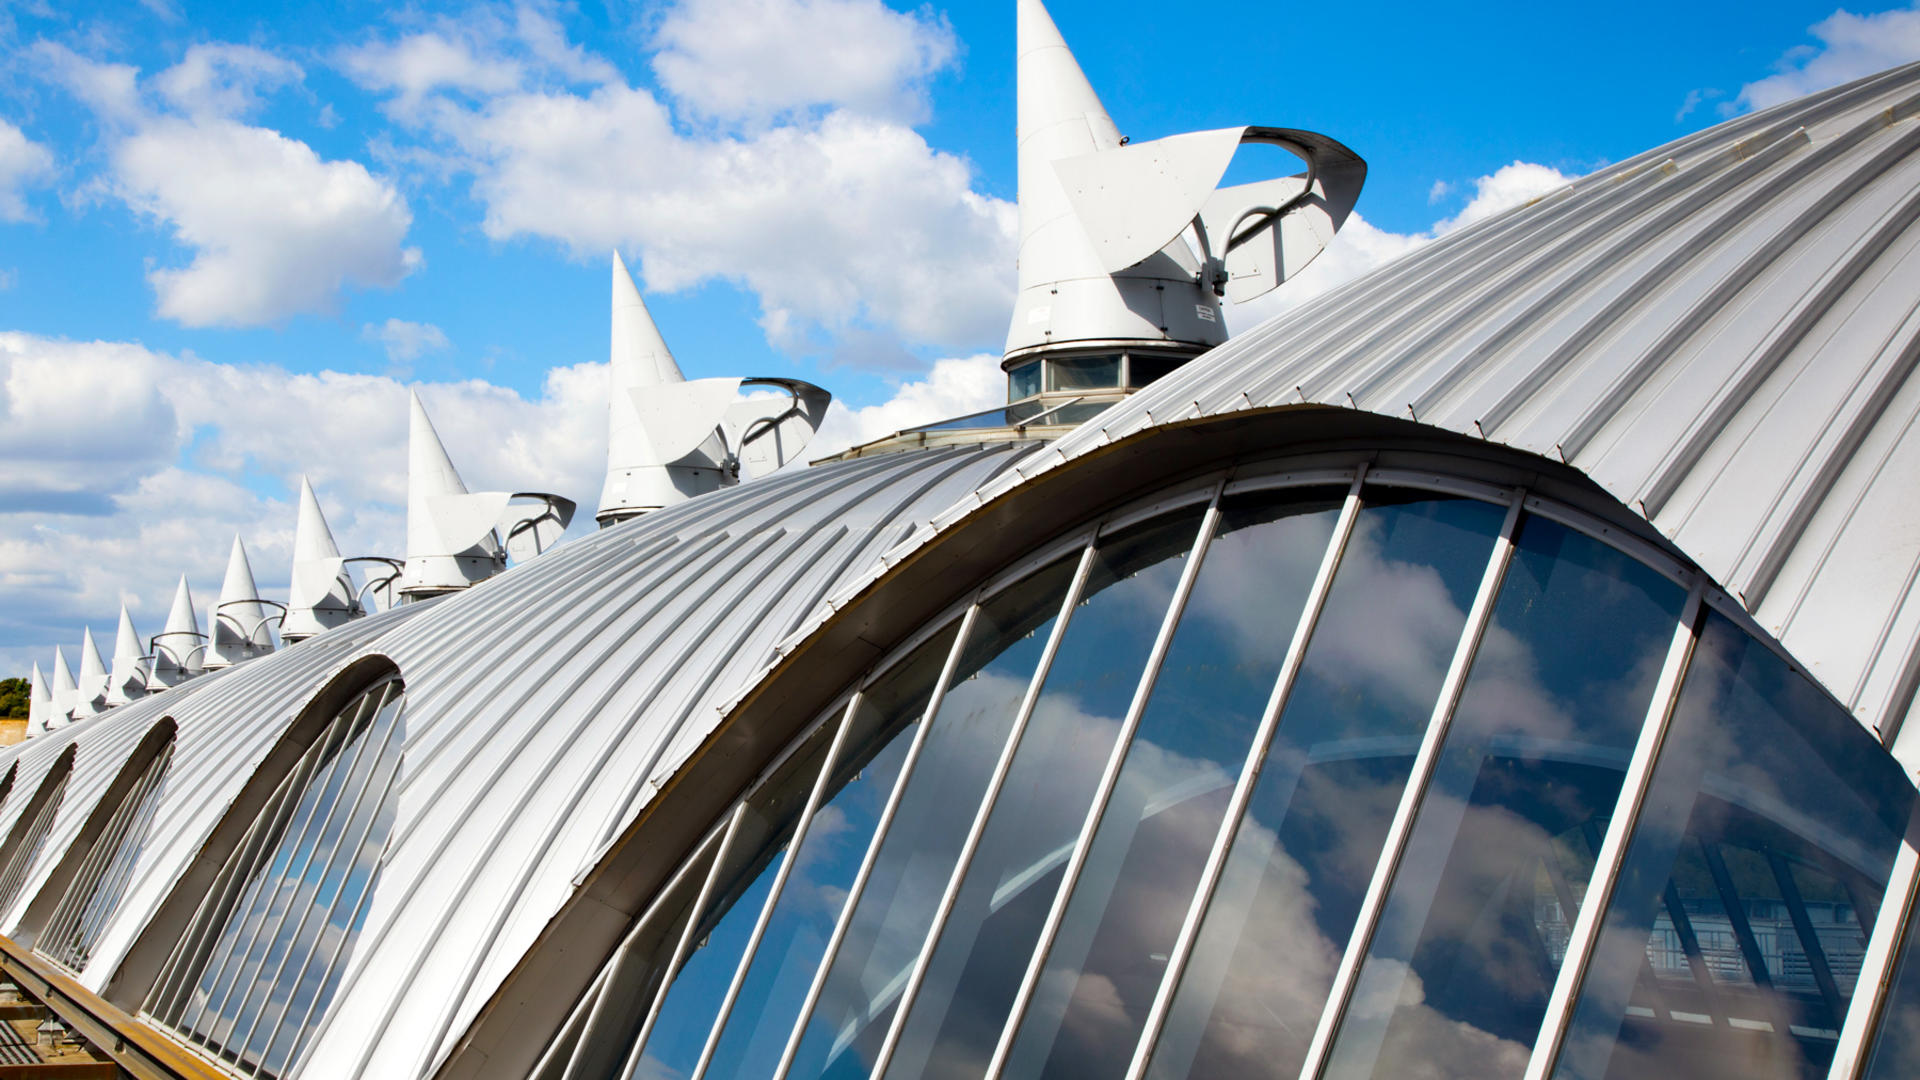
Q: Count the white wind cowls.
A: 10